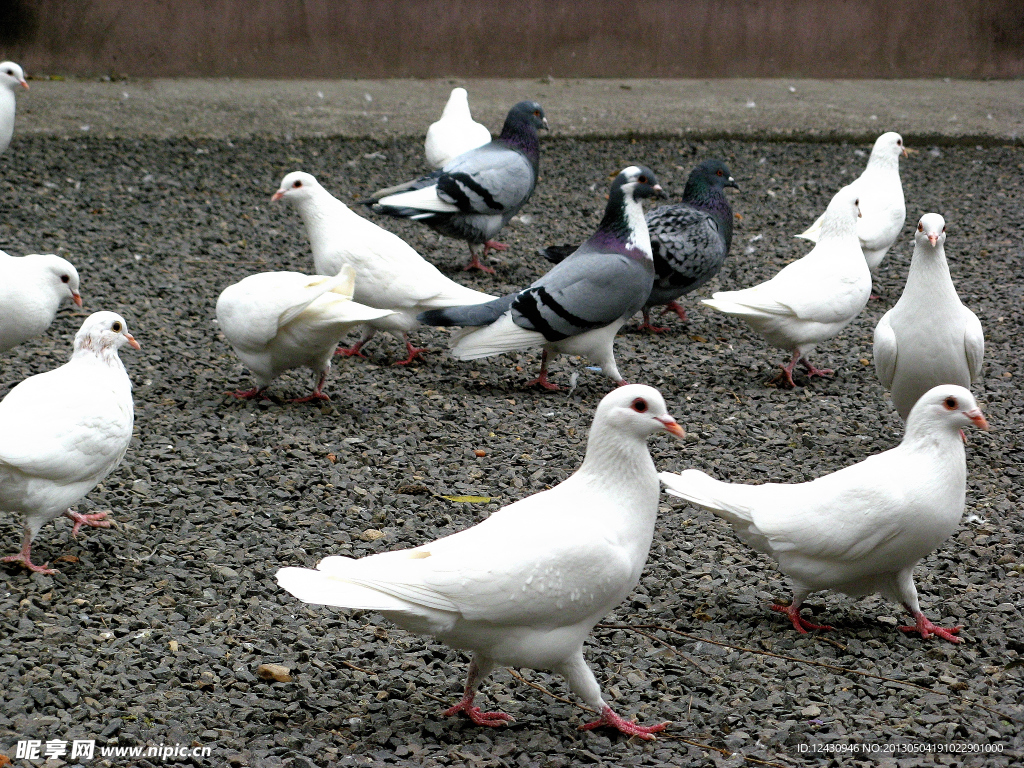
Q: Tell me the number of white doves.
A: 11